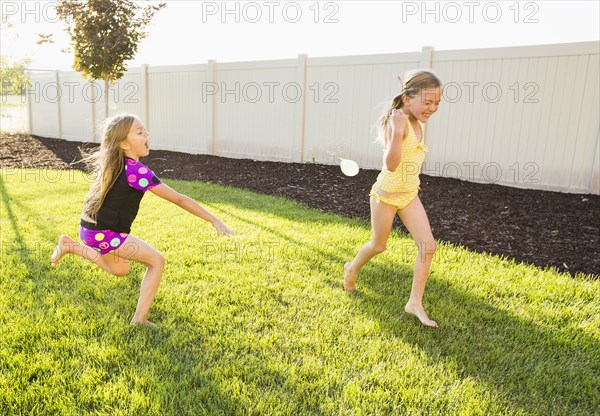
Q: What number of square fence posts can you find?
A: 7